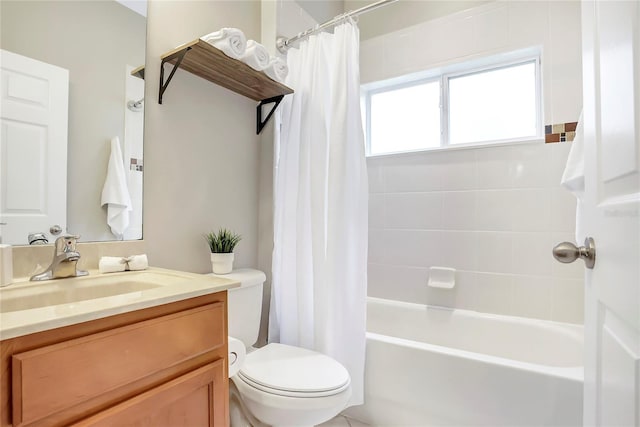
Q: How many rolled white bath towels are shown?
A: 3